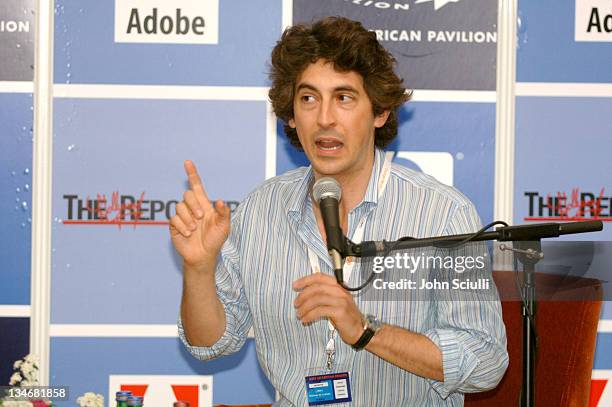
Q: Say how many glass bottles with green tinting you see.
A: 2